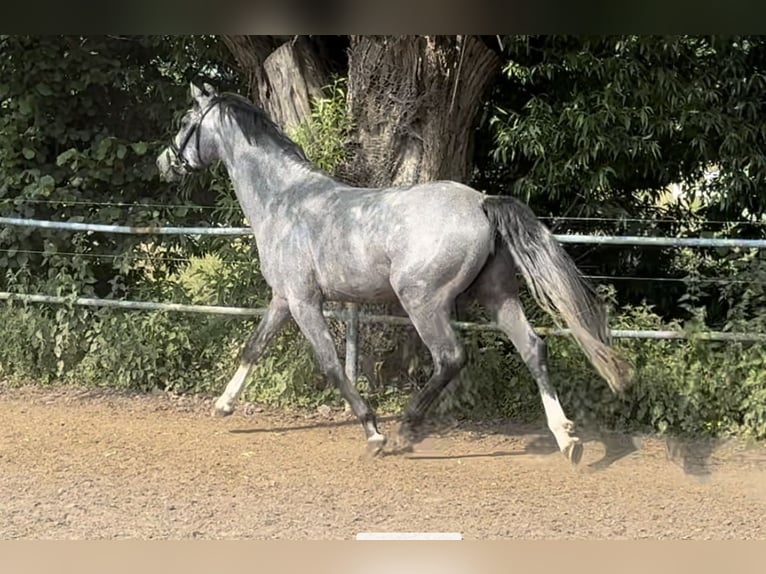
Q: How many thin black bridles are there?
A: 1